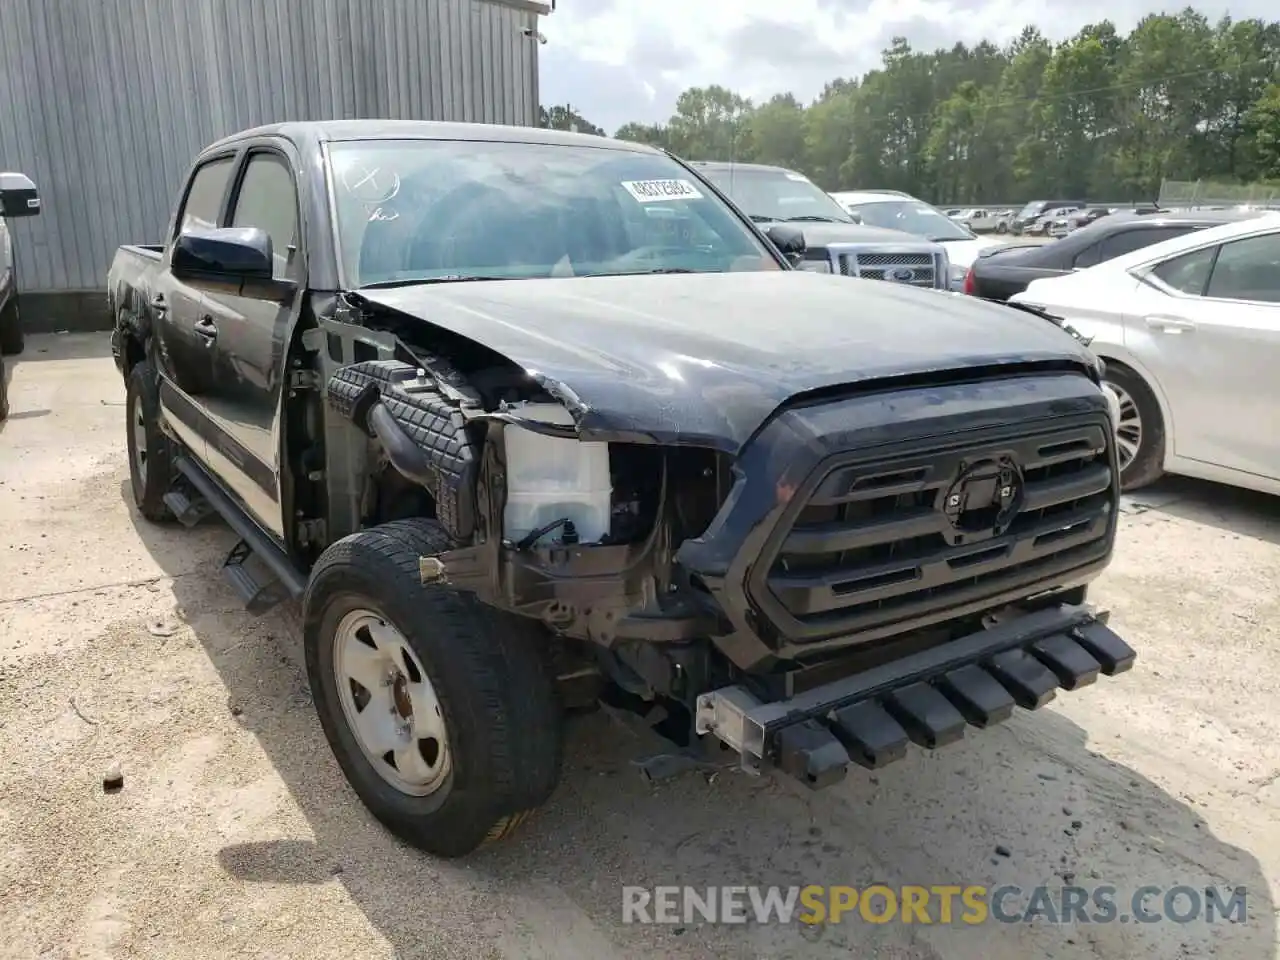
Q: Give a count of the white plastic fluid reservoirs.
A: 1